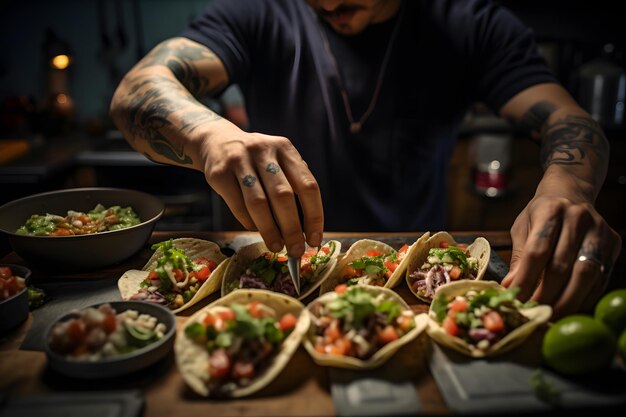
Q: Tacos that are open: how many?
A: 7